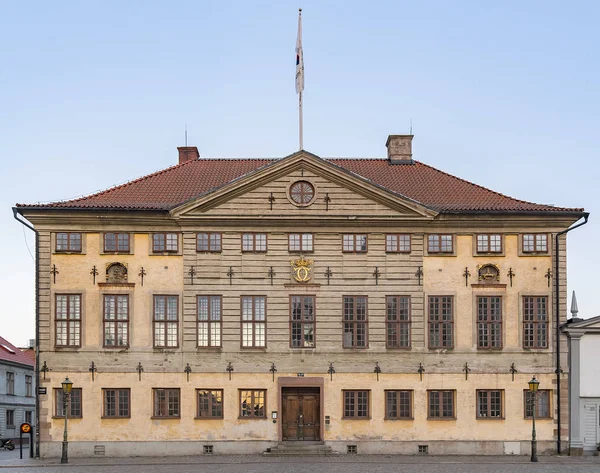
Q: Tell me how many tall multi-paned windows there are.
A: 11